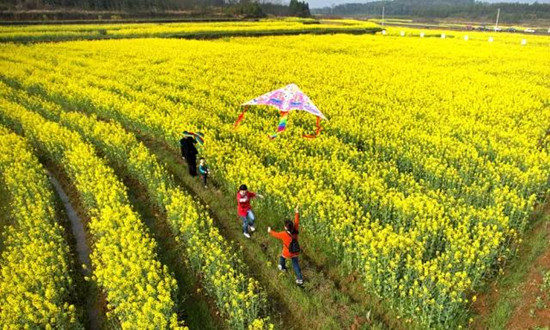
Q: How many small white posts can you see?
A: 7